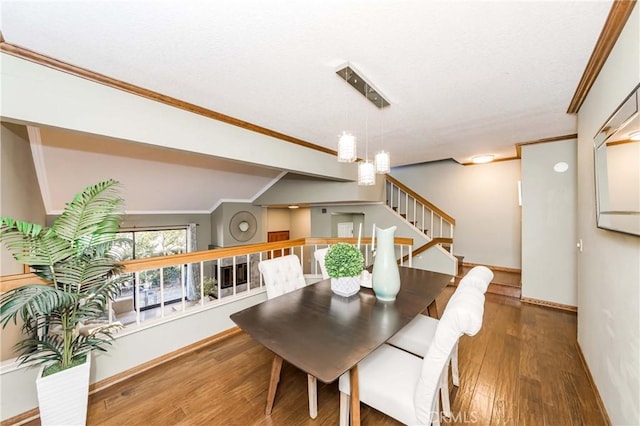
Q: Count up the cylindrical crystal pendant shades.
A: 3